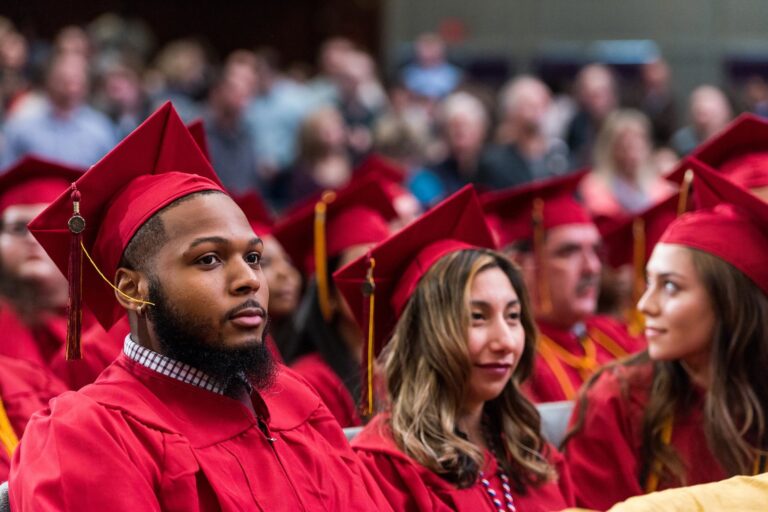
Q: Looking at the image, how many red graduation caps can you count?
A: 11